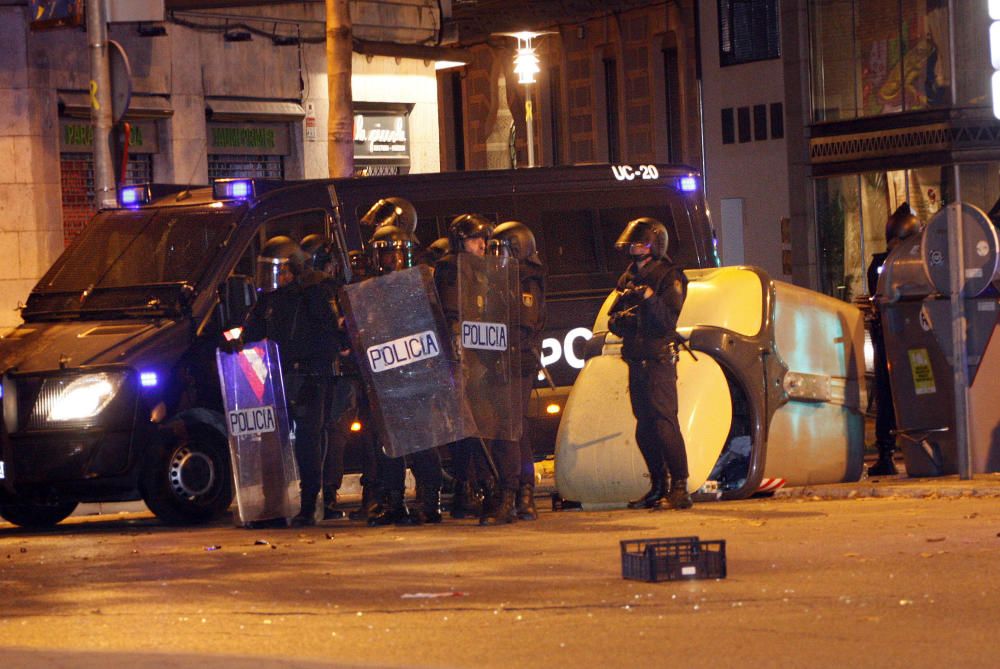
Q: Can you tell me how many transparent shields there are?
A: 3